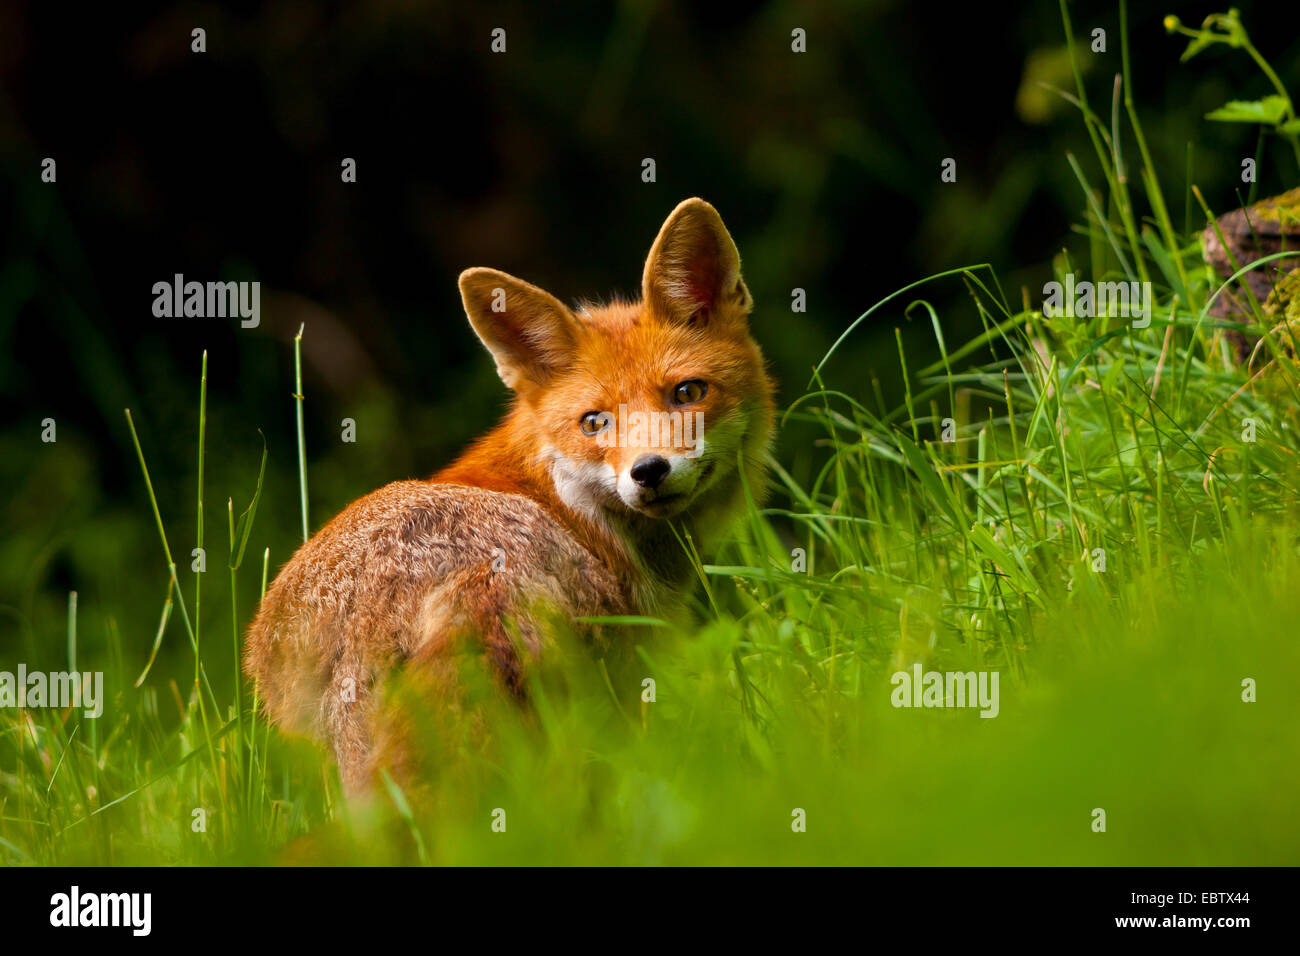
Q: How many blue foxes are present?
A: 0